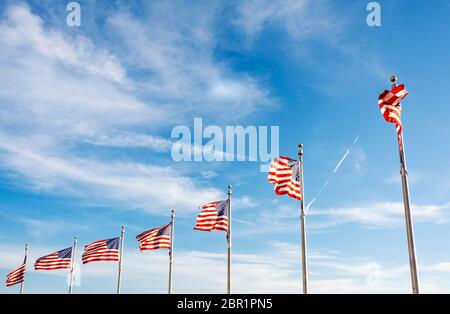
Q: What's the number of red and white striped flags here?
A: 7